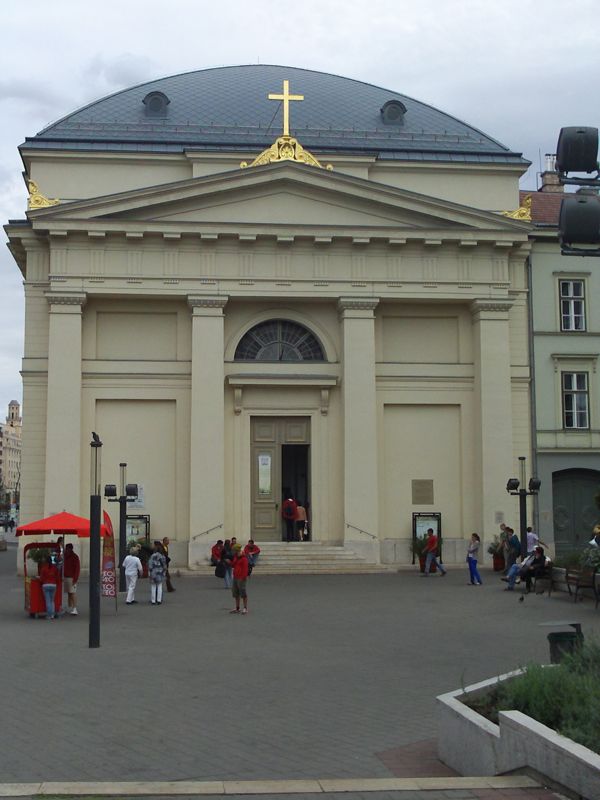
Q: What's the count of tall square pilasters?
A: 4